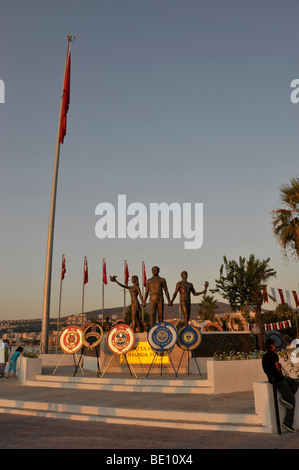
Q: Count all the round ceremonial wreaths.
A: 5